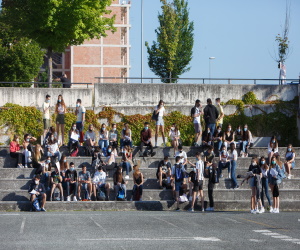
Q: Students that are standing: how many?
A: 14